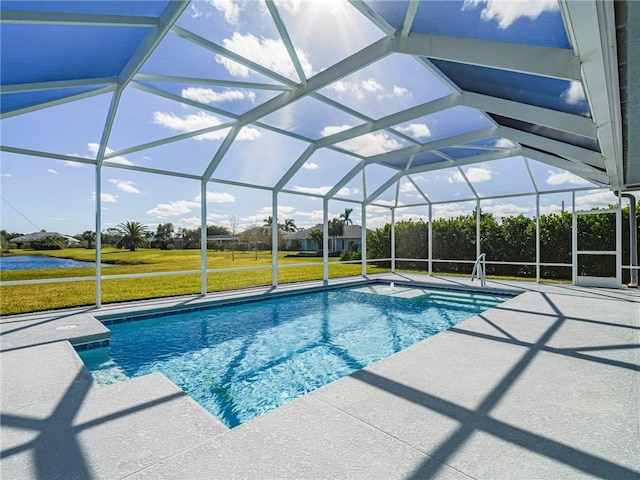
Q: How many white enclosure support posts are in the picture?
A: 11